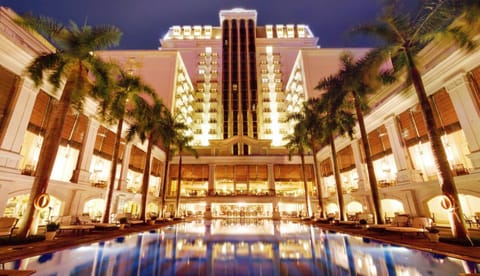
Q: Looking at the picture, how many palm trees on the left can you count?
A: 5